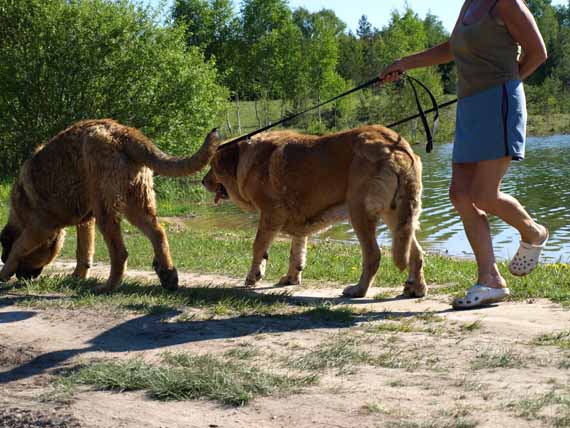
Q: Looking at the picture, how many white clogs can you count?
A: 2